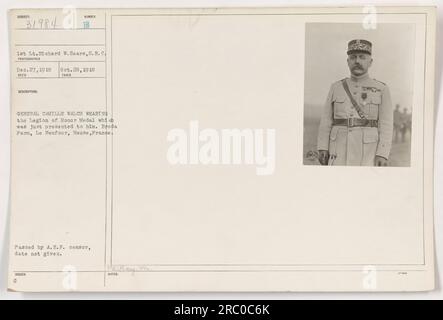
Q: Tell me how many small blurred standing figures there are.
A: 2